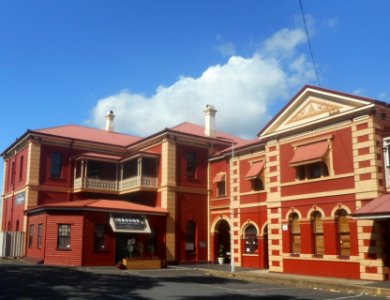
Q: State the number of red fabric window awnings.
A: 3